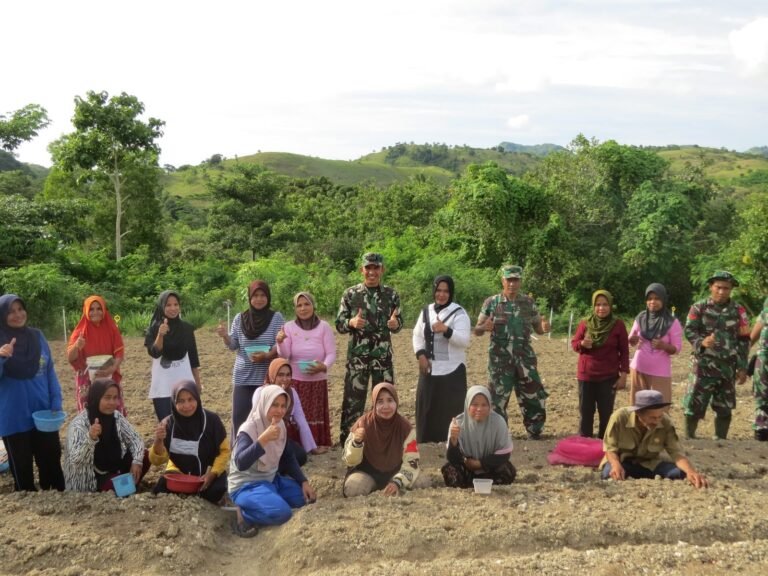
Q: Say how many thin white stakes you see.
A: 4